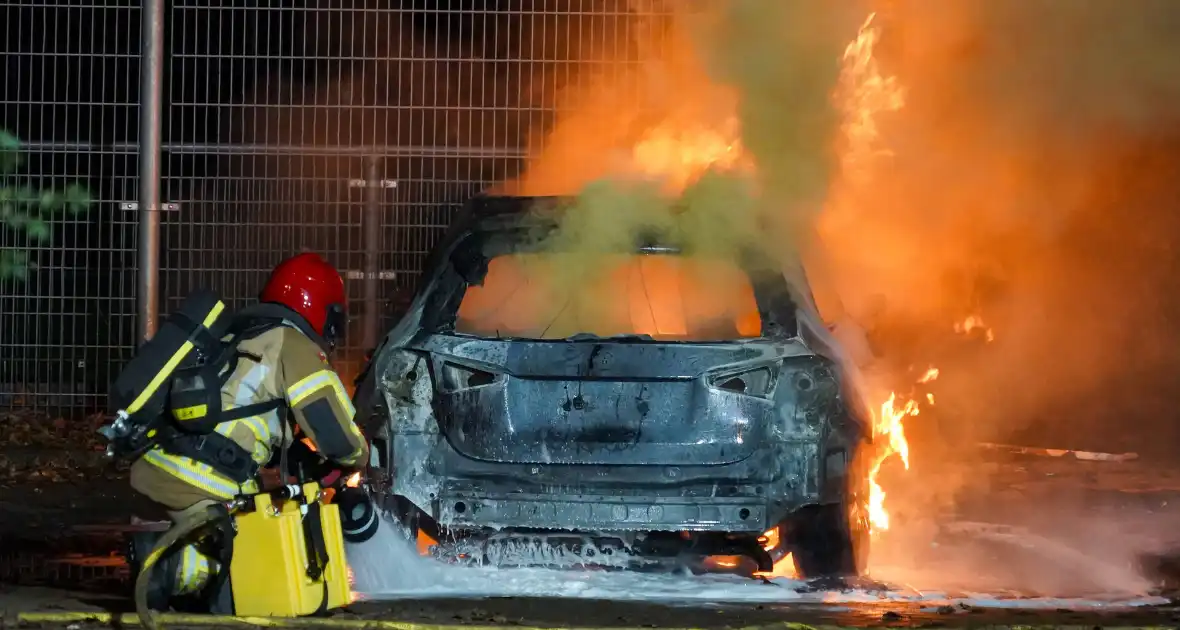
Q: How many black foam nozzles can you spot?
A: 1